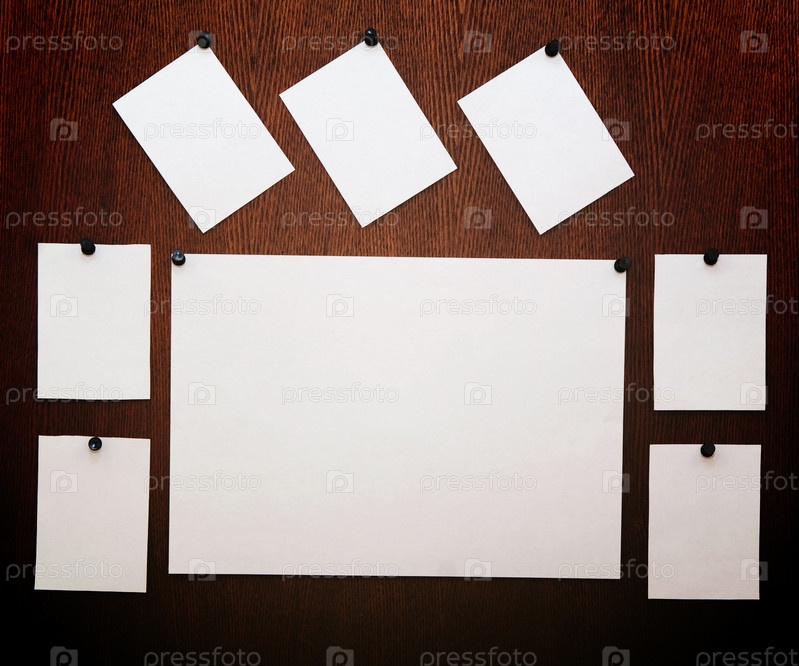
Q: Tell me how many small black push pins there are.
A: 9